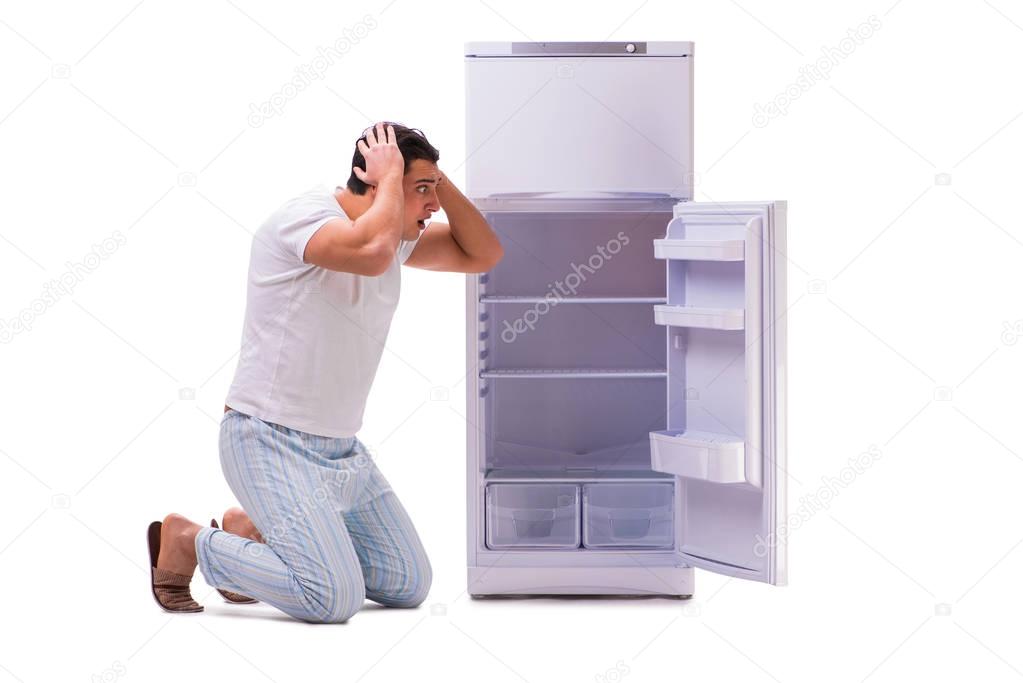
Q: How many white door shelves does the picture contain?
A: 3